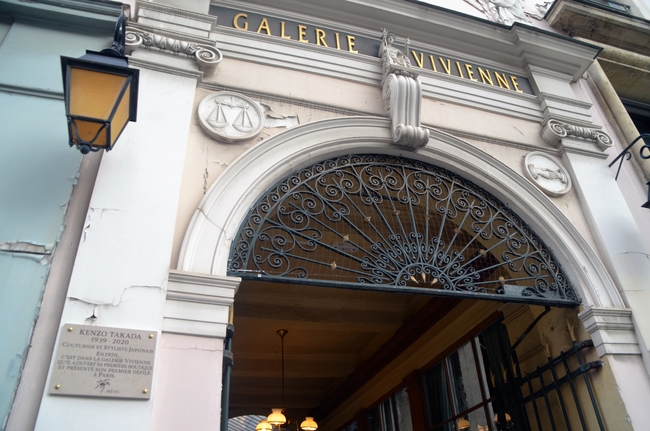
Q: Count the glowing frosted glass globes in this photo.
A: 3